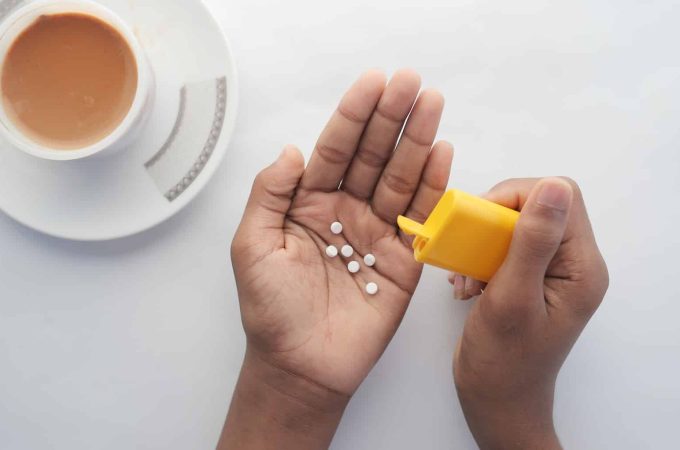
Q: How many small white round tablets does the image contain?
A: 6